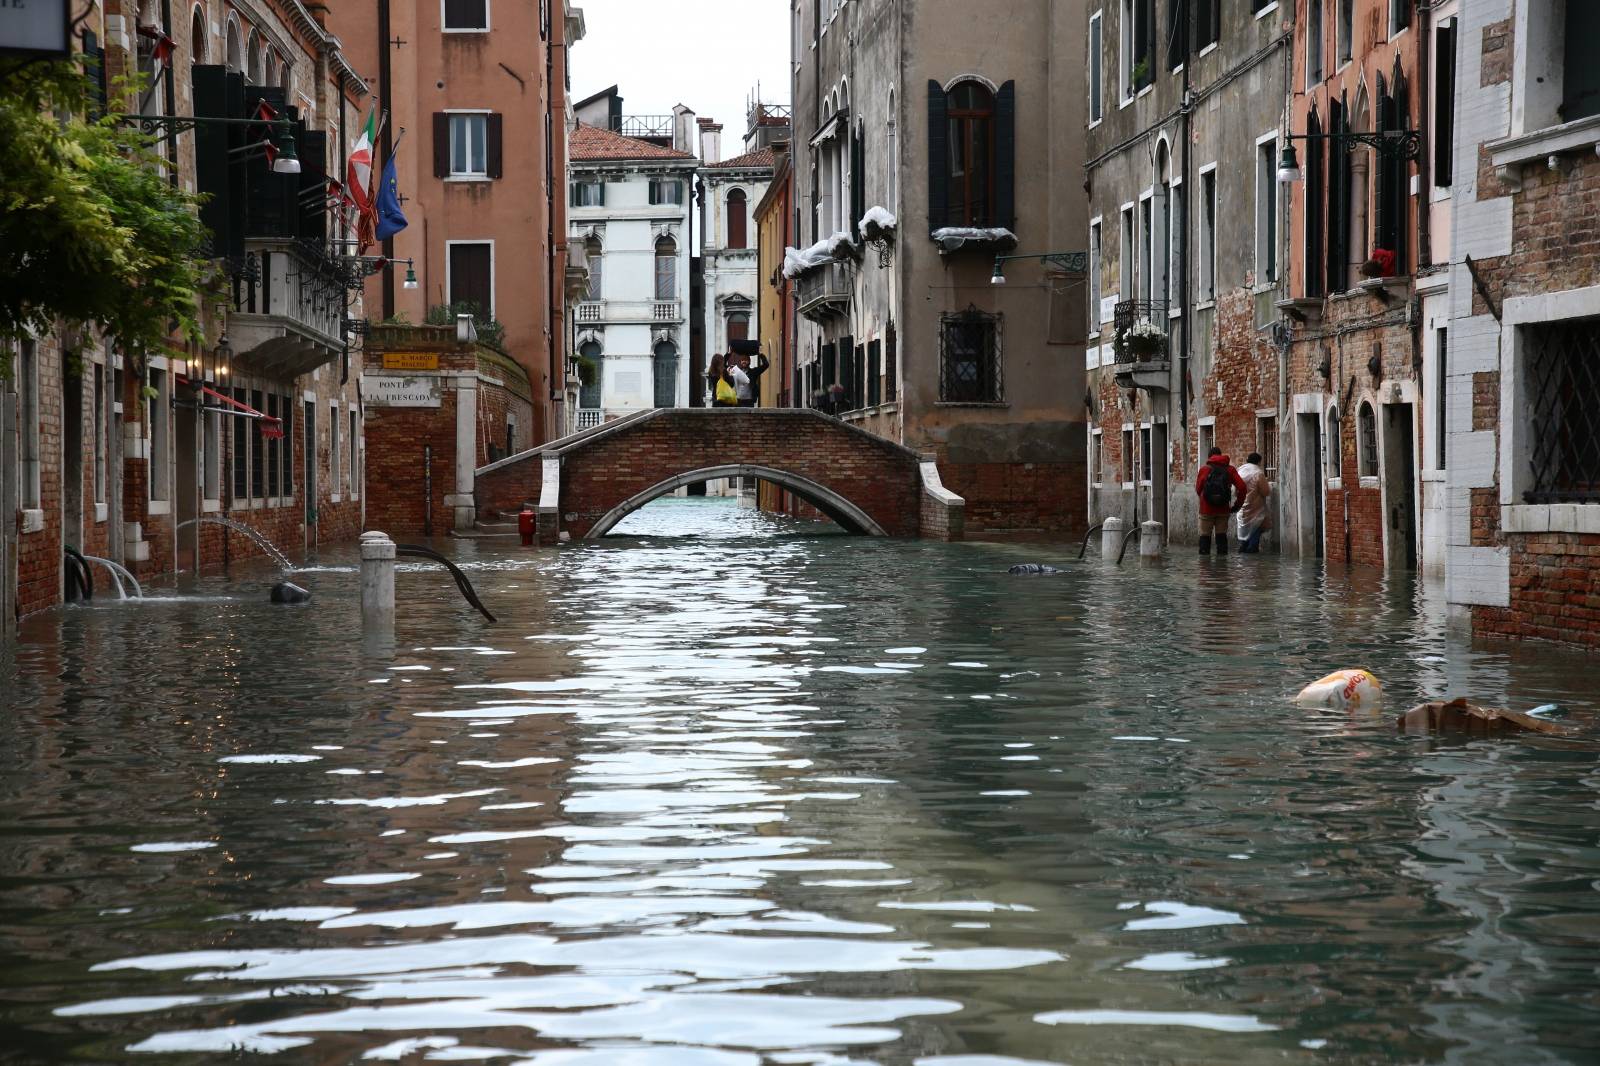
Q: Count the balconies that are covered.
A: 3